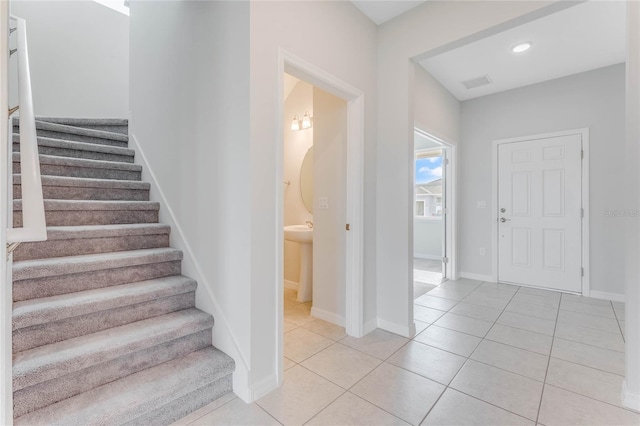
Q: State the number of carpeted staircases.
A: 1